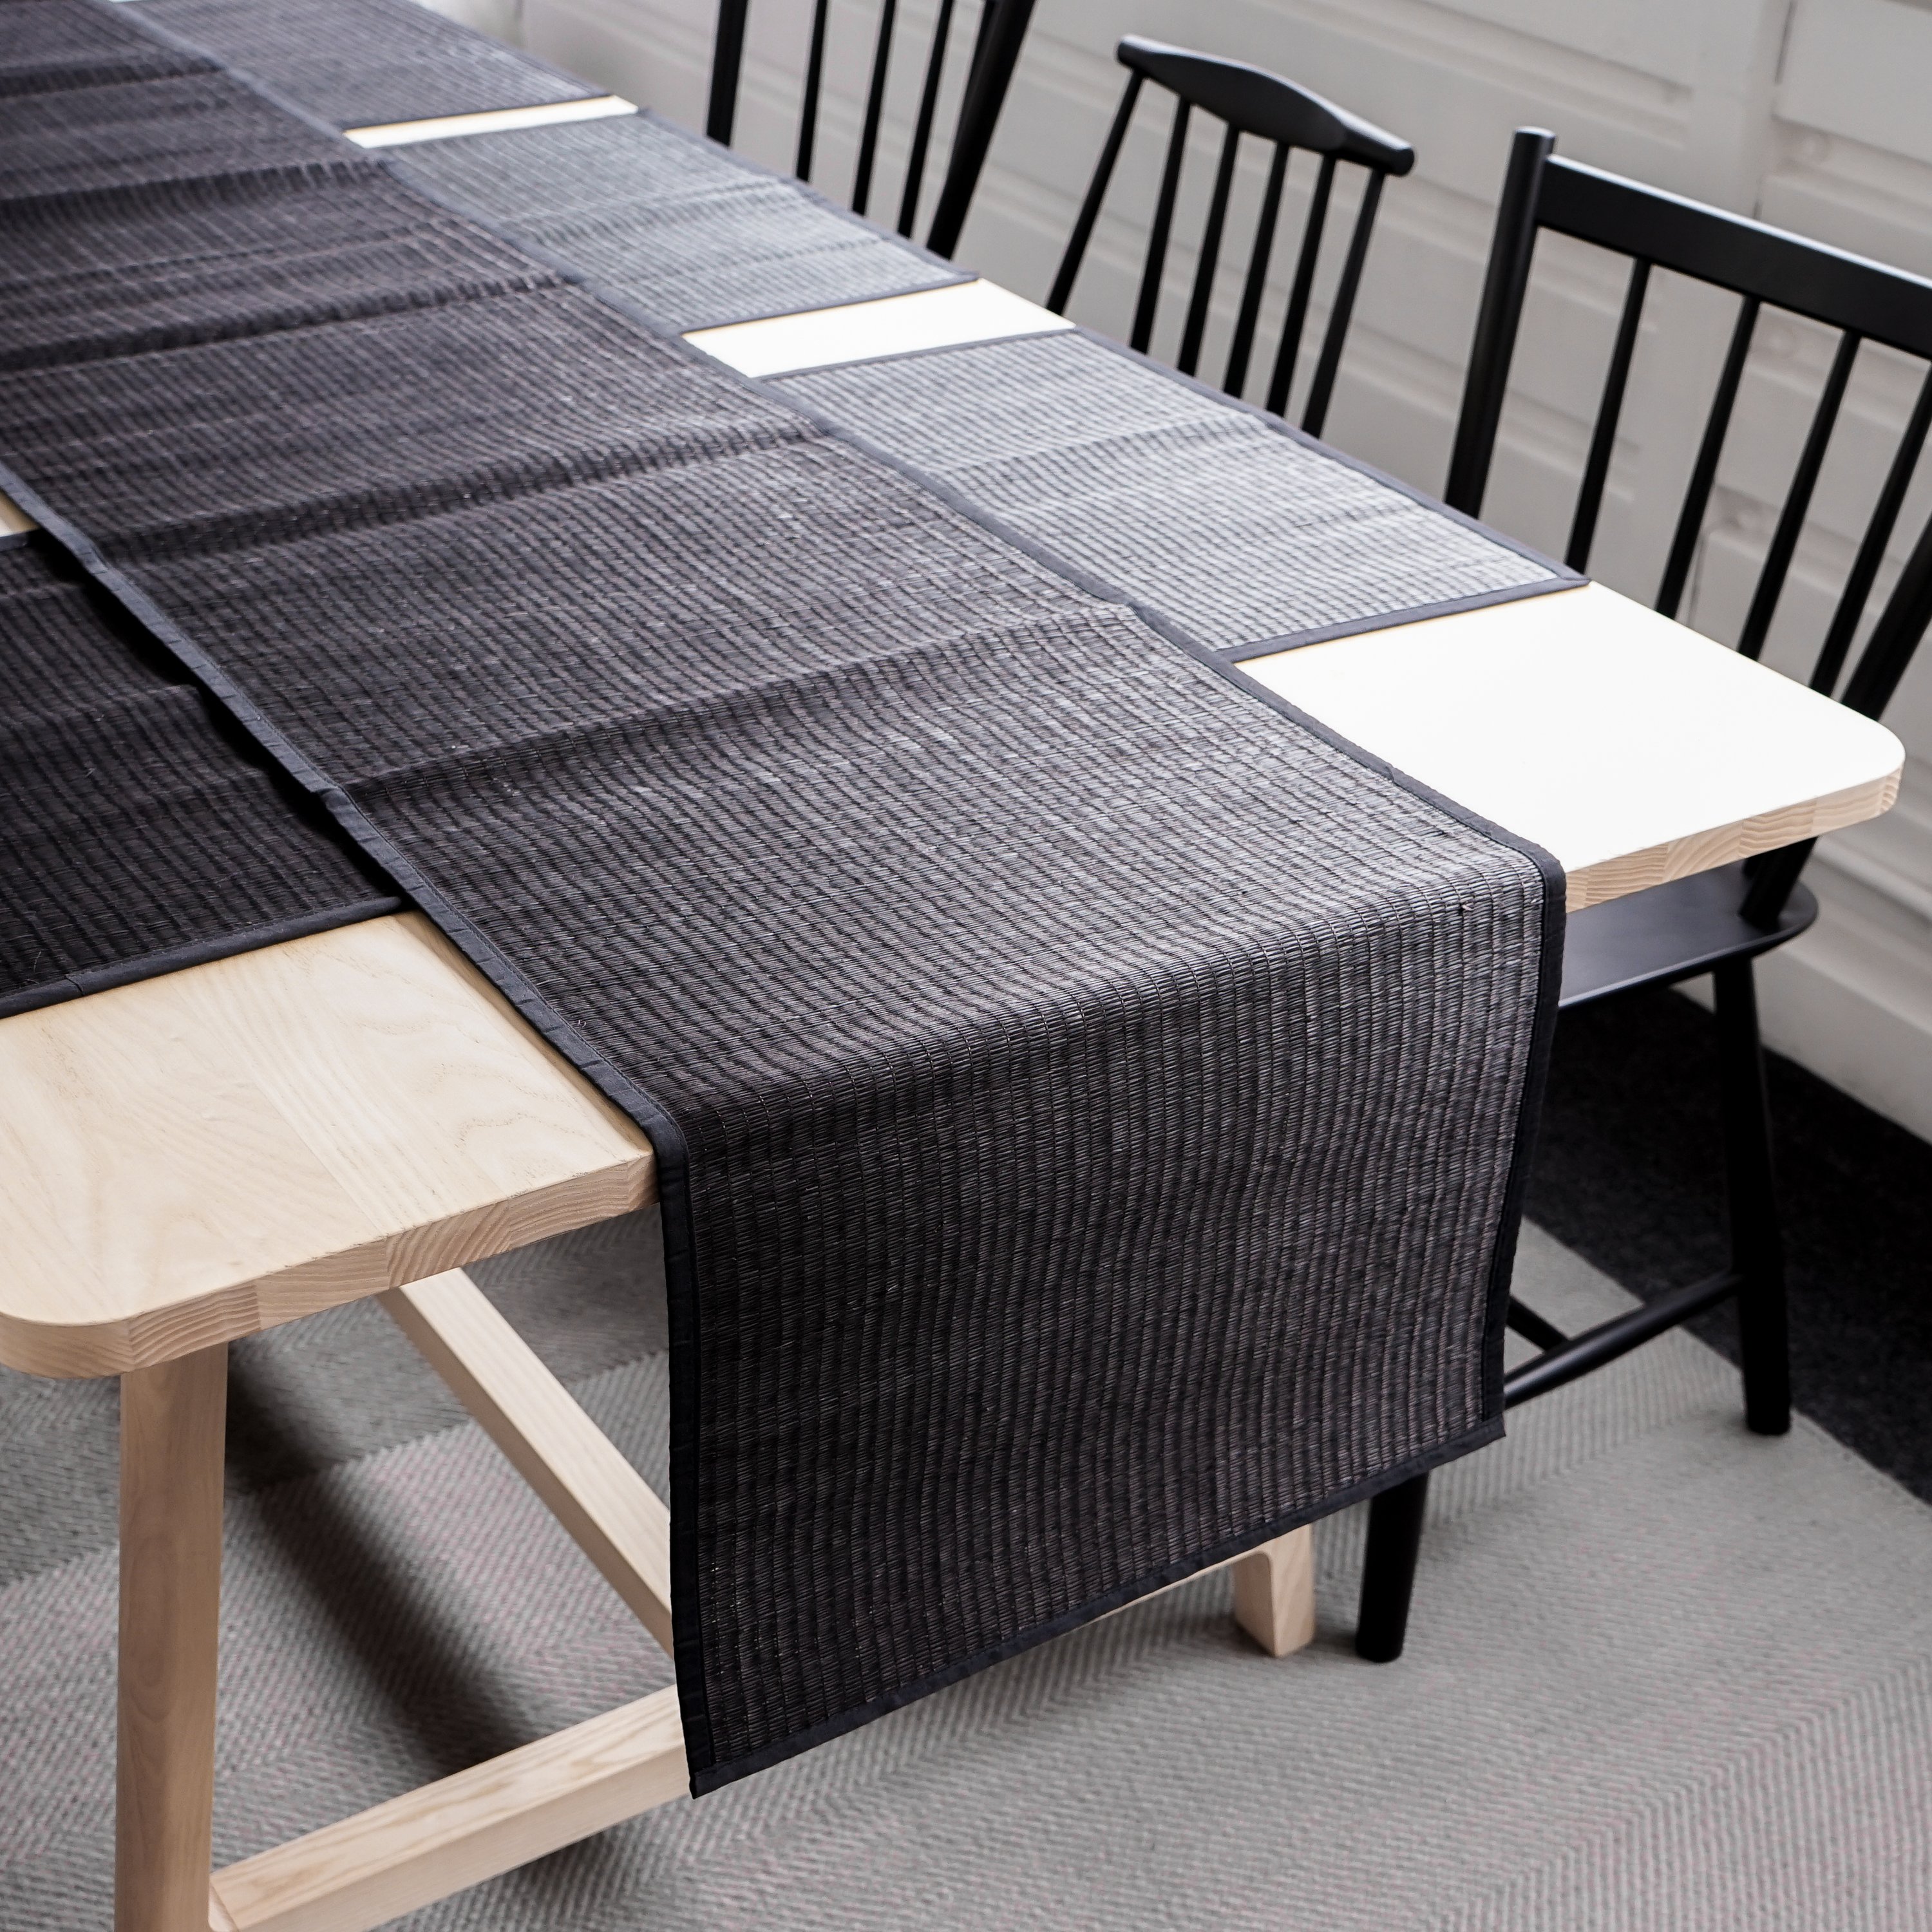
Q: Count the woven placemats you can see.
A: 4